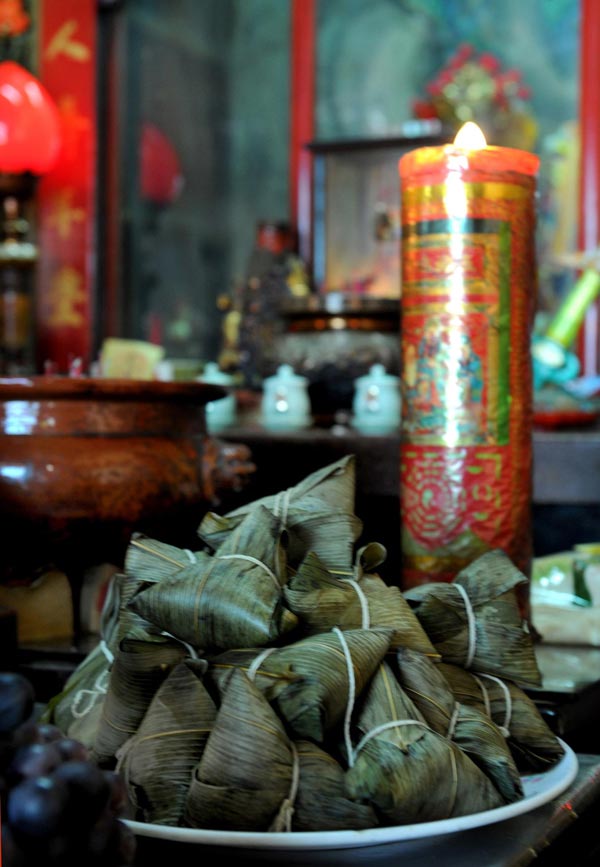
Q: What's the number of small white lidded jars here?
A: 3